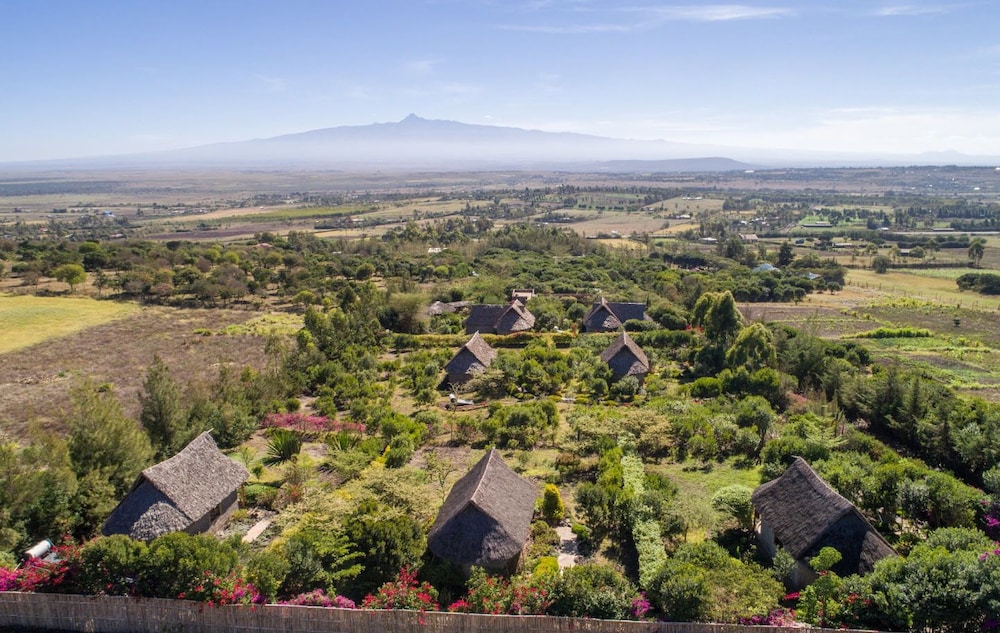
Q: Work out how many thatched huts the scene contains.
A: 7